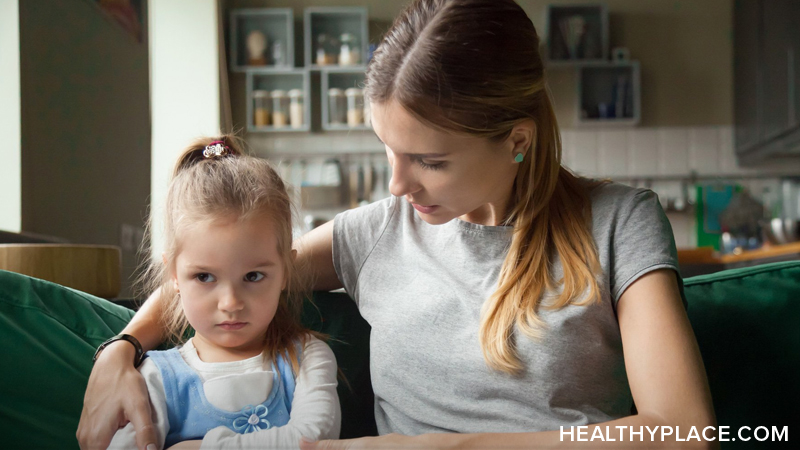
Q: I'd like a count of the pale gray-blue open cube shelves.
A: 6